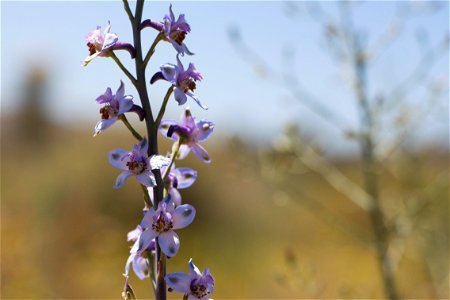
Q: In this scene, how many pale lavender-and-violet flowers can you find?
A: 10